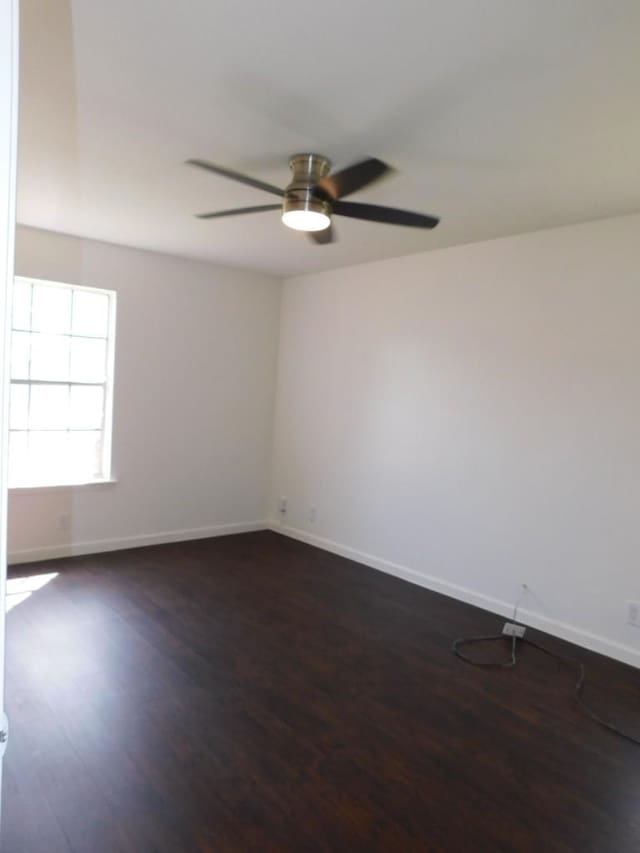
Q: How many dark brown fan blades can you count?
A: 5